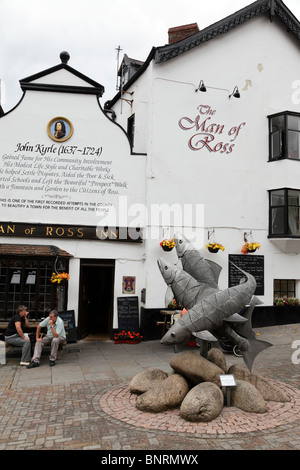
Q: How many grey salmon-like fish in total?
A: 3